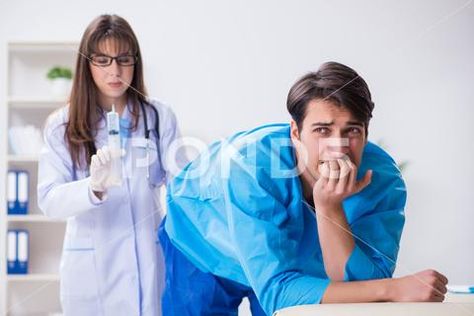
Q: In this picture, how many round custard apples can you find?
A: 0